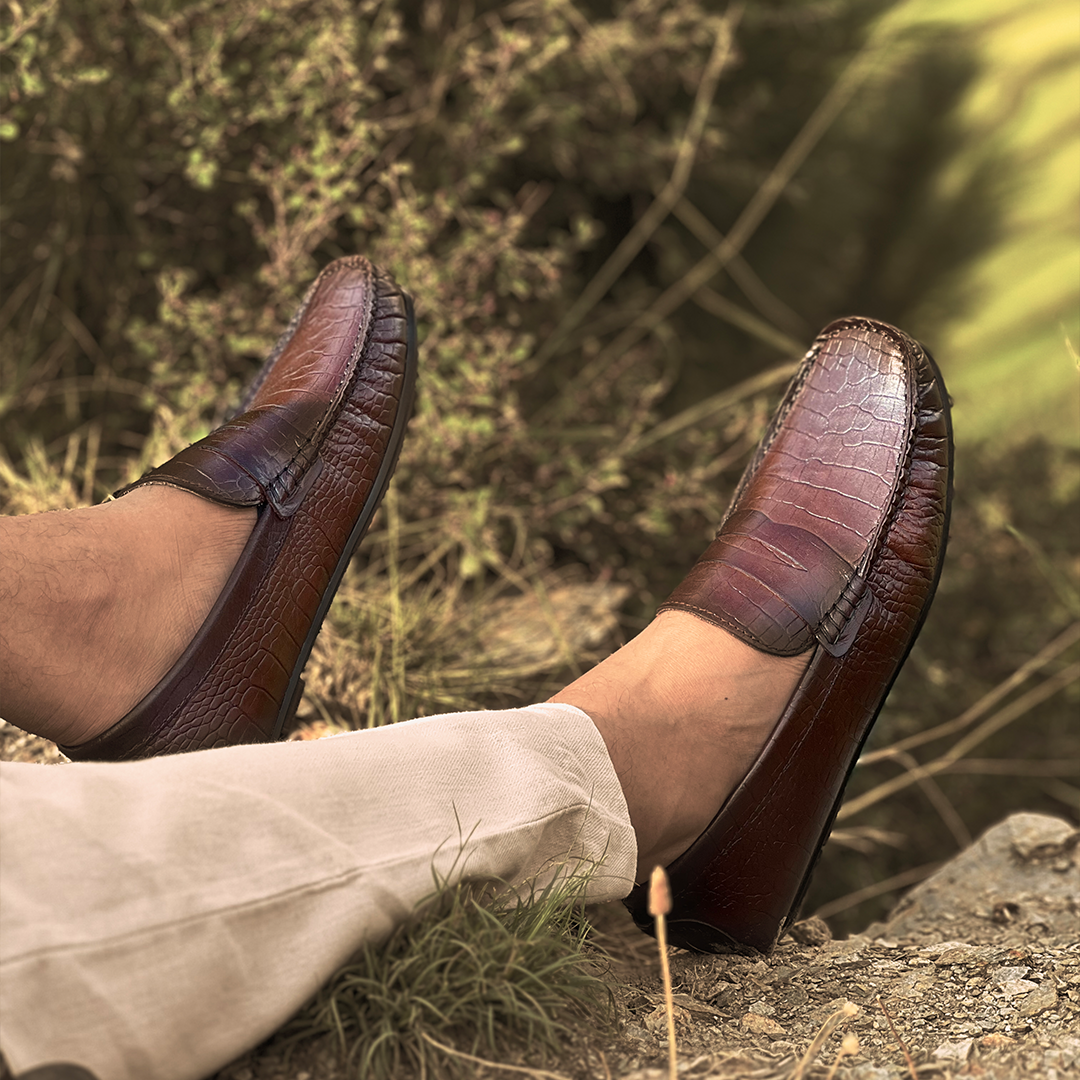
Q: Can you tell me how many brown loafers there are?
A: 2